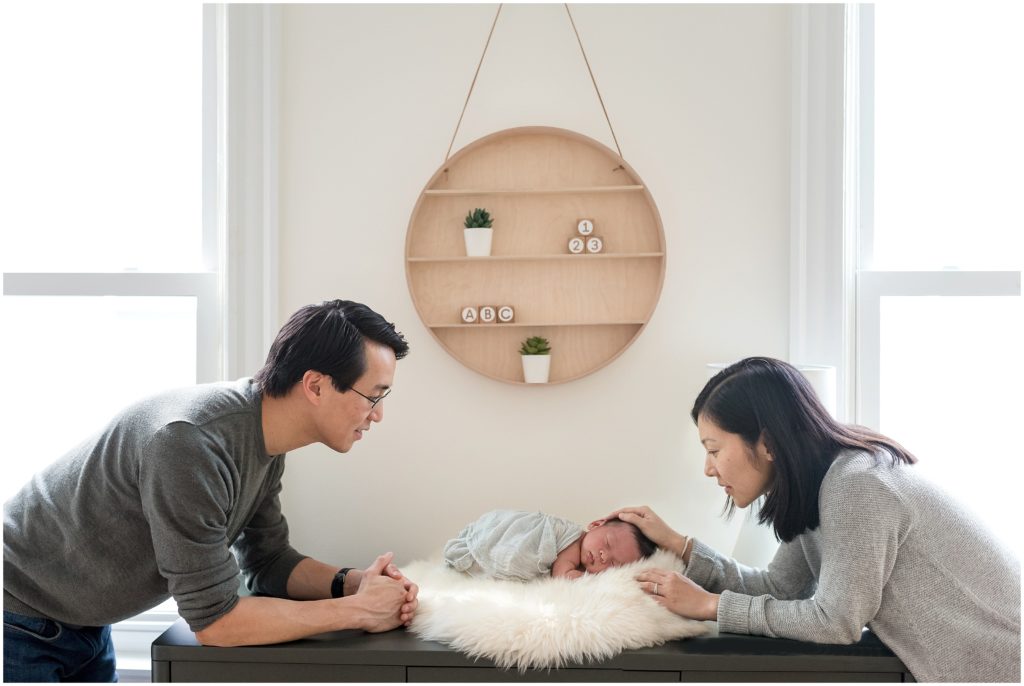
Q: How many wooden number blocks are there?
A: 3